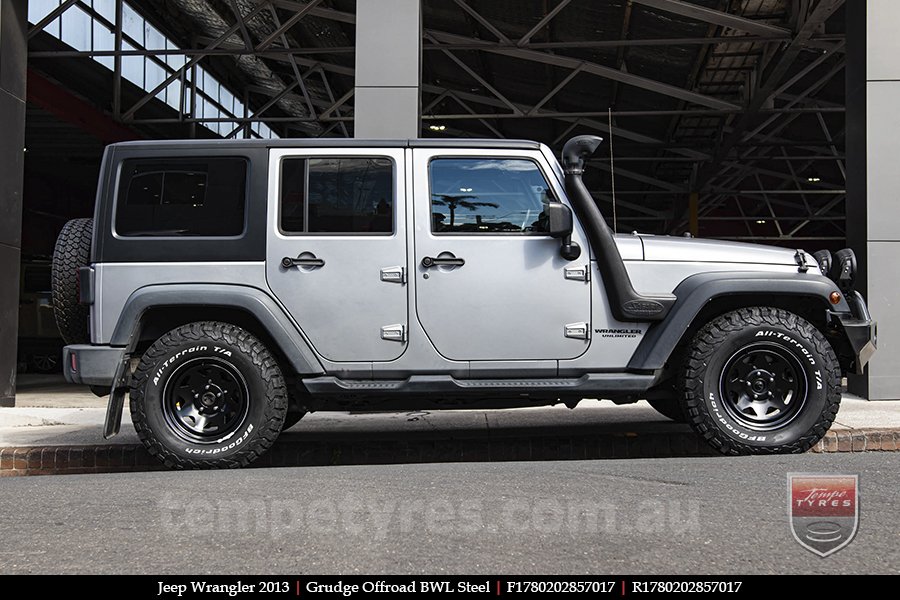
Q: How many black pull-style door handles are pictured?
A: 2